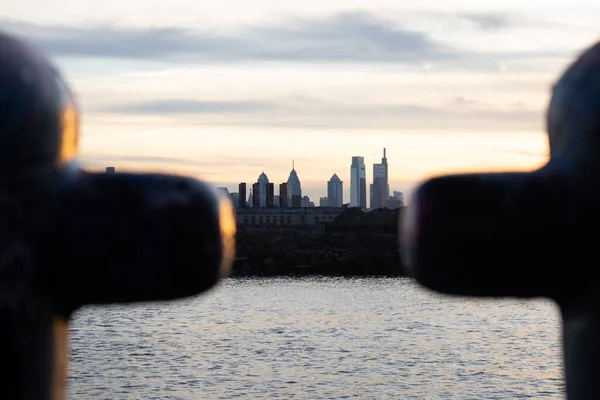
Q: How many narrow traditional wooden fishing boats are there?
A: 0